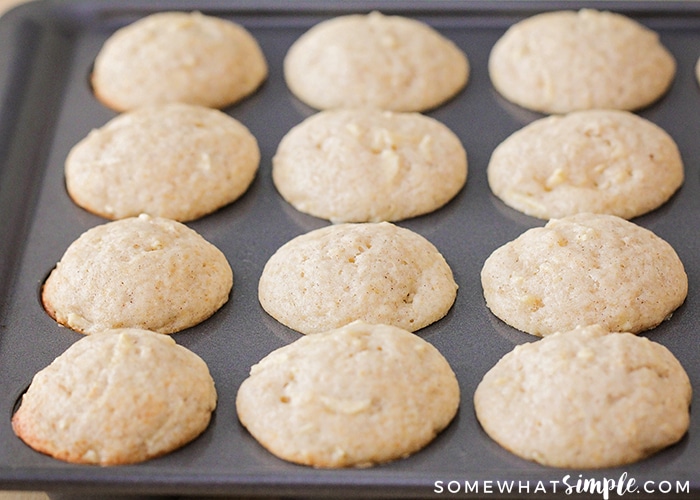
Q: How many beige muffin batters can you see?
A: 12